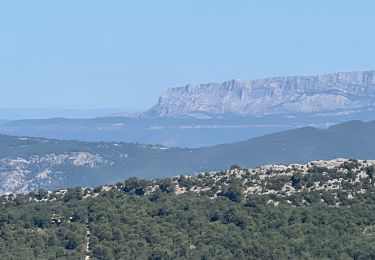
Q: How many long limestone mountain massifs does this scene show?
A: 1